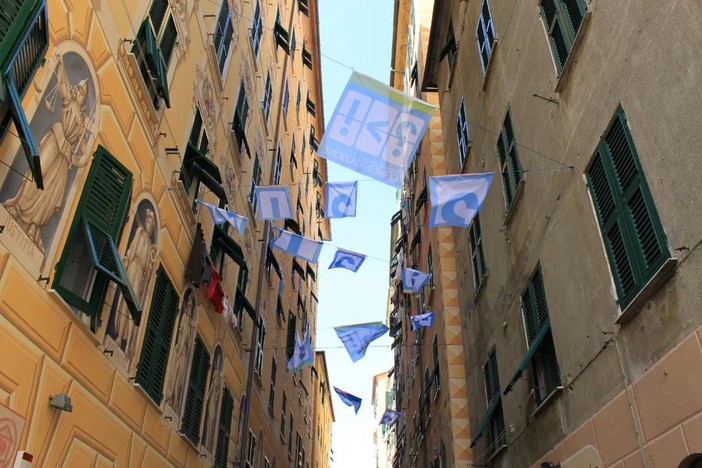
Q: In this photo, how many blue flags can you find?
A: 13